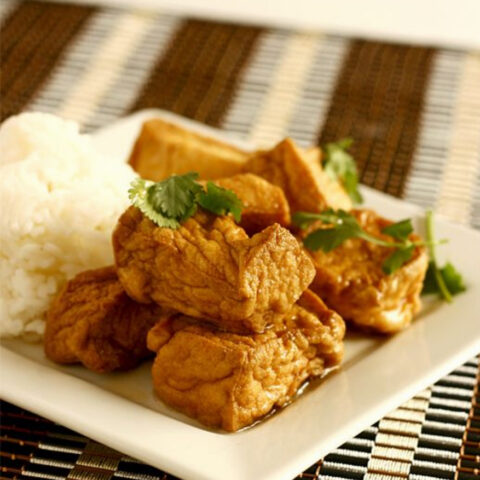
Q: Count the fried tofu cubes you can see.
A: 7